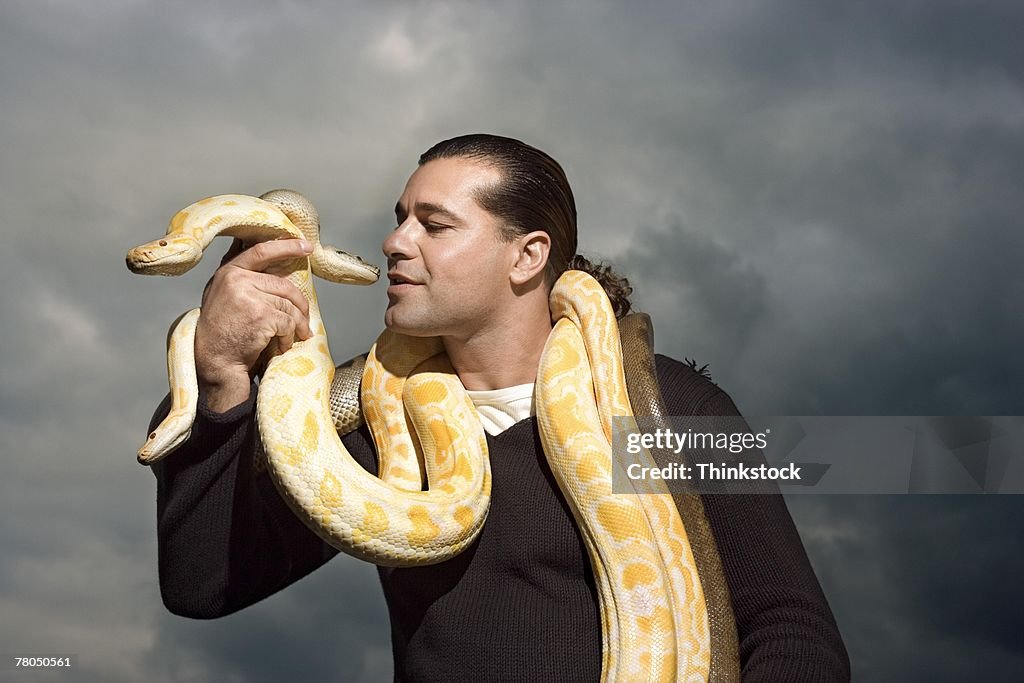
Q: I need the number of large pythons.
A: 3